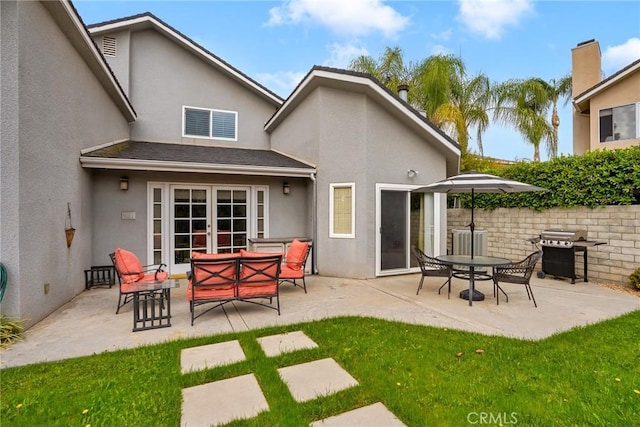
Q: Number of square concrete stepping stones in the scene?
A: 5